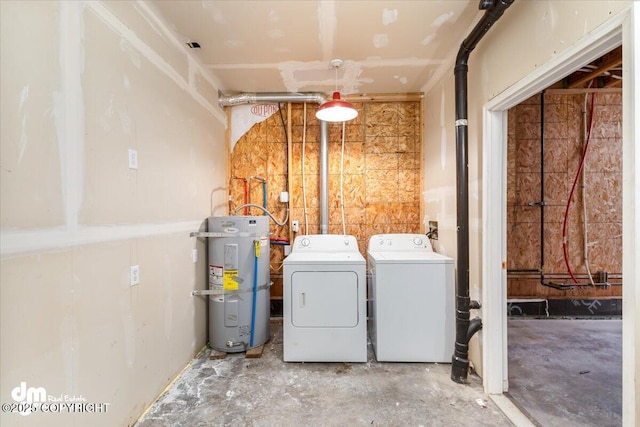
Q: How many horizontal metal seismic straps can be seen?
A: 2